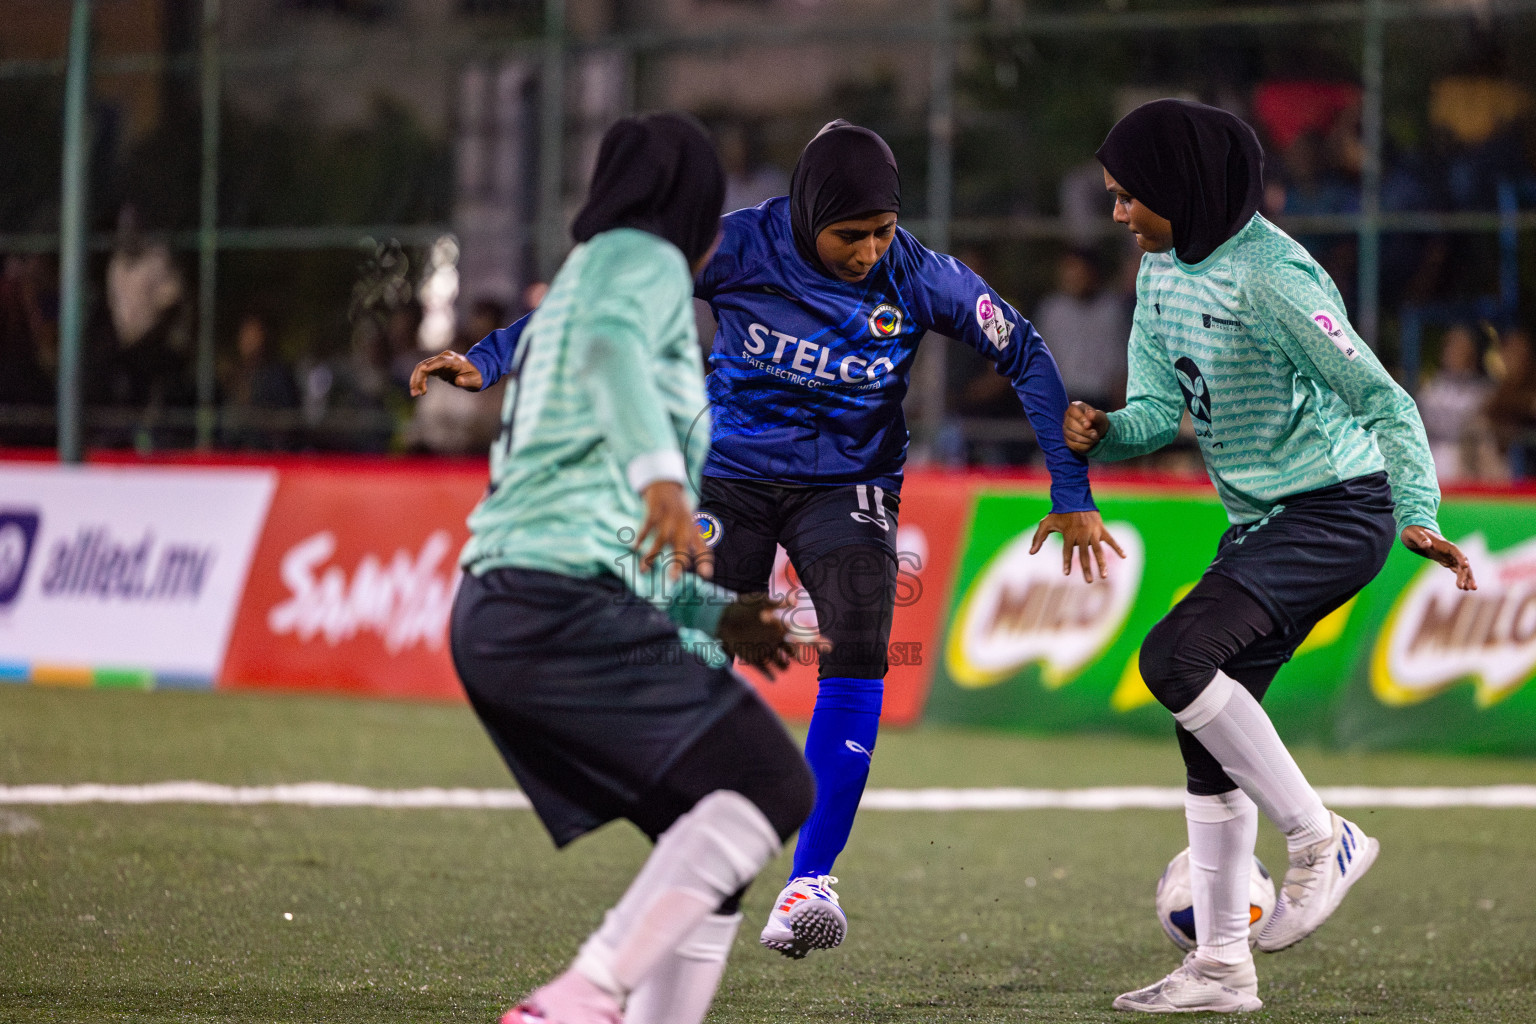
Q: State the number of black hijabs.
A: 3